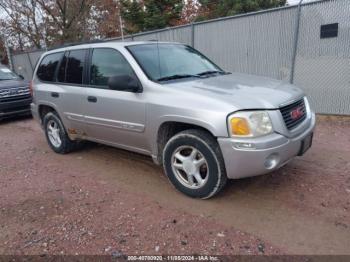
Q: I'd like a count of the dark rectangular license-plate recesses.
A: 1